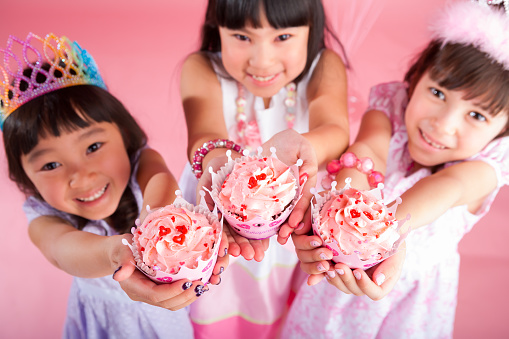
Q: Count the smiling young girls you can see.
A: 3